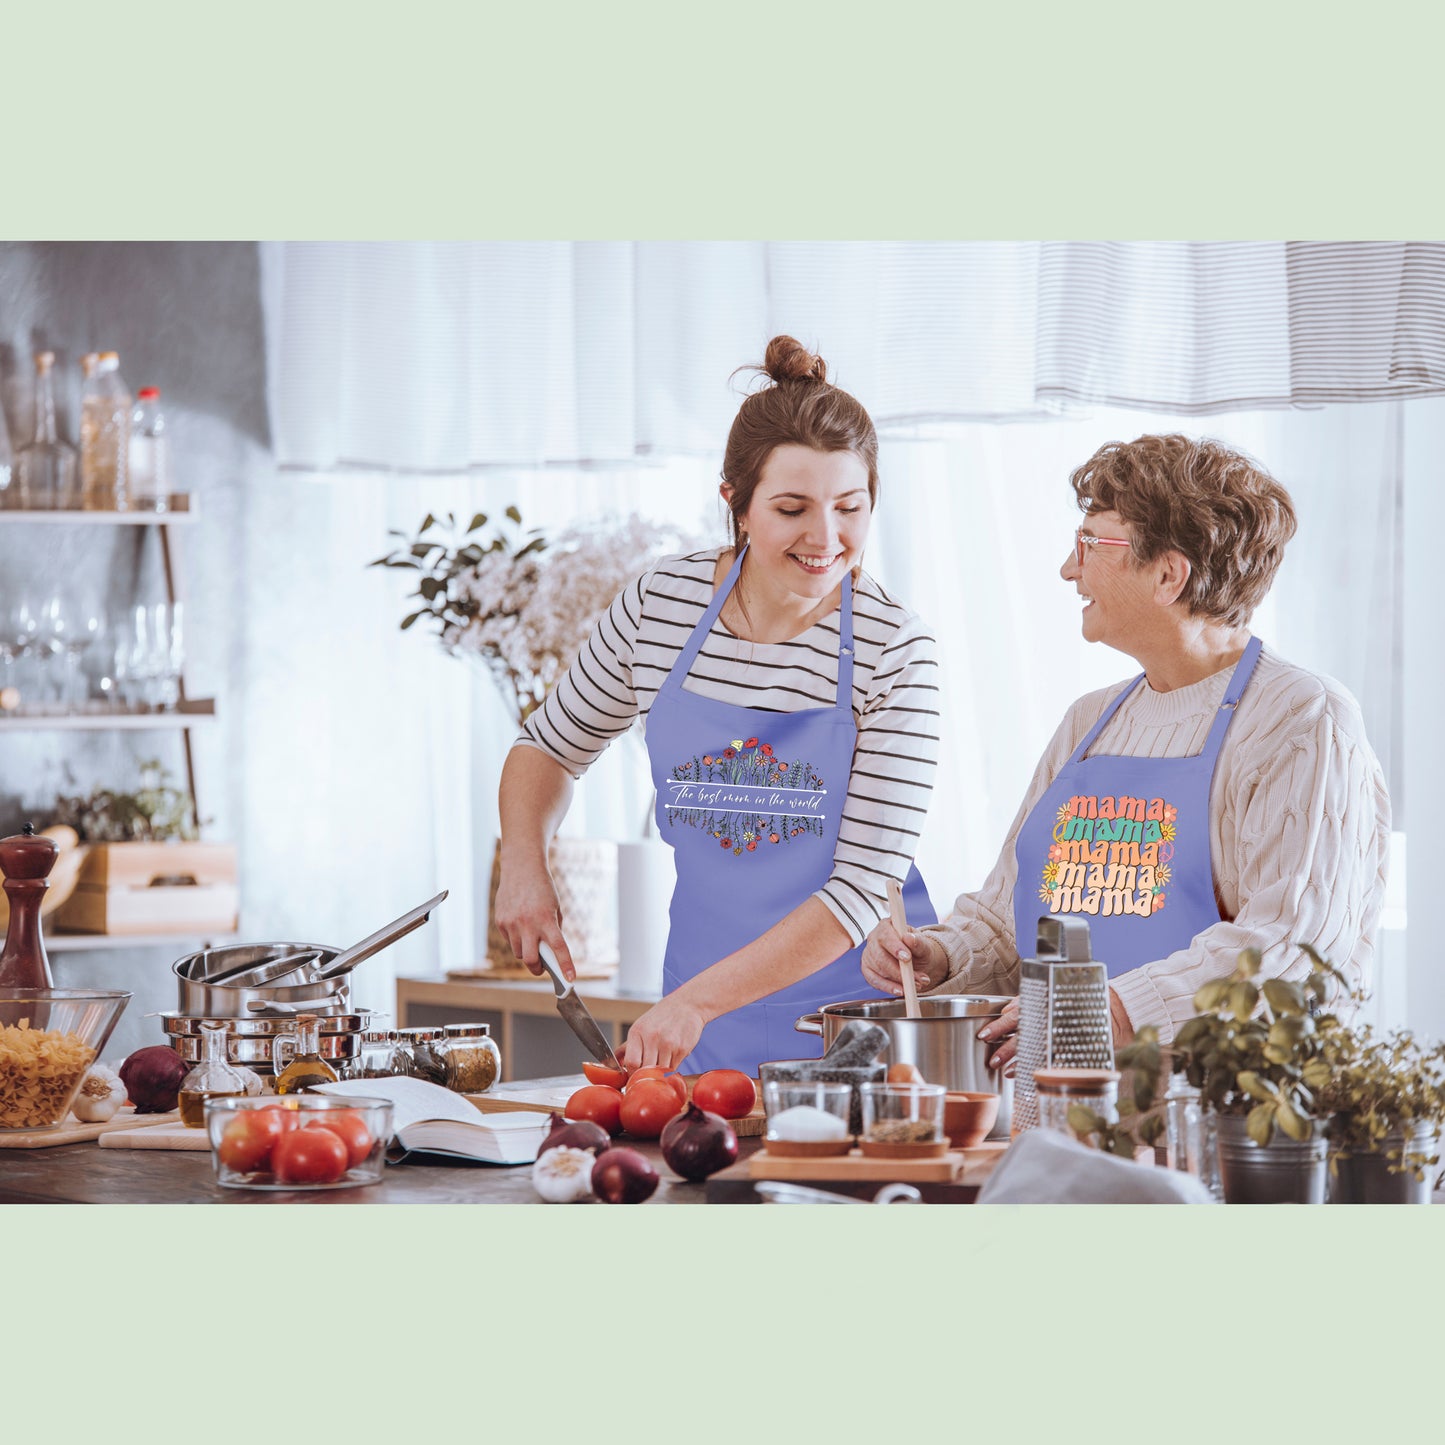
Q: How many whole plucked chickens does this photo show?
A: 0